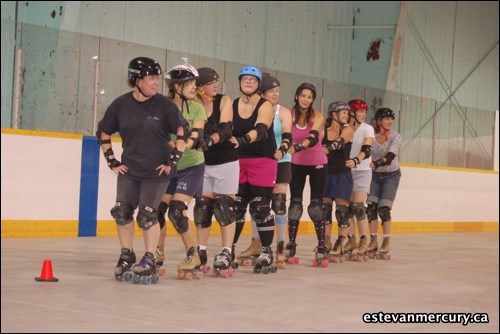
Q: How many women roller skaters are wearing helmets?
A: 9